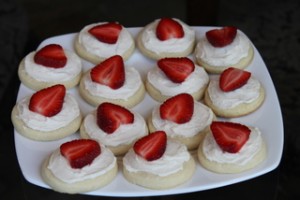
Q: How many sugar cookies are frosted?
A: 13